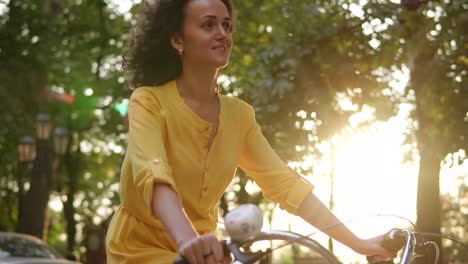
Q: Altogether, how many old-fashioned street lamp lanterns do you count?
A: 3